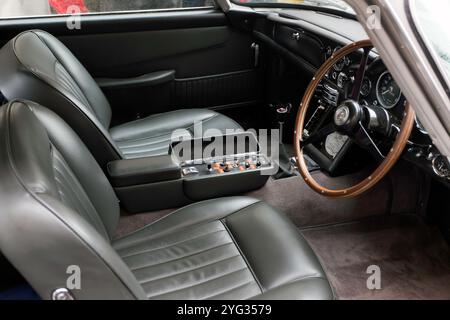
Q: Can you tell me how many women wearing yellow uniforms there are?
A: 0